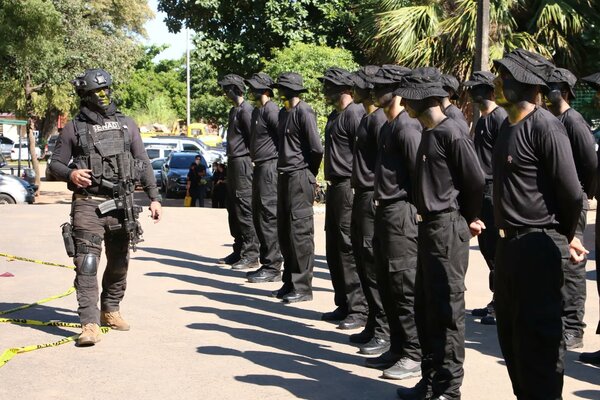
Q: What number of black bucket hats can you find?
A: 12